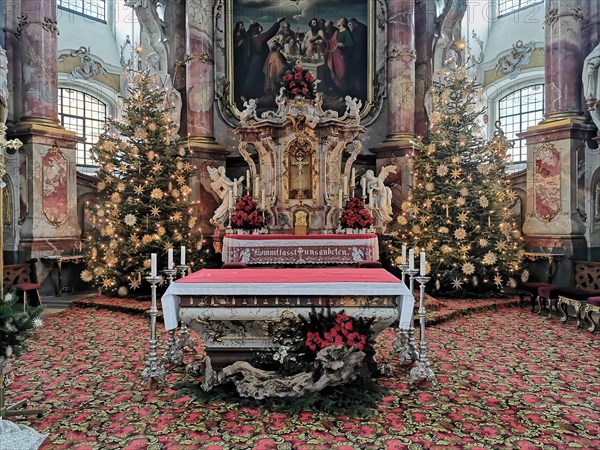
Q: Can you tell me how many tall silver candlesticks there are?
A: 6